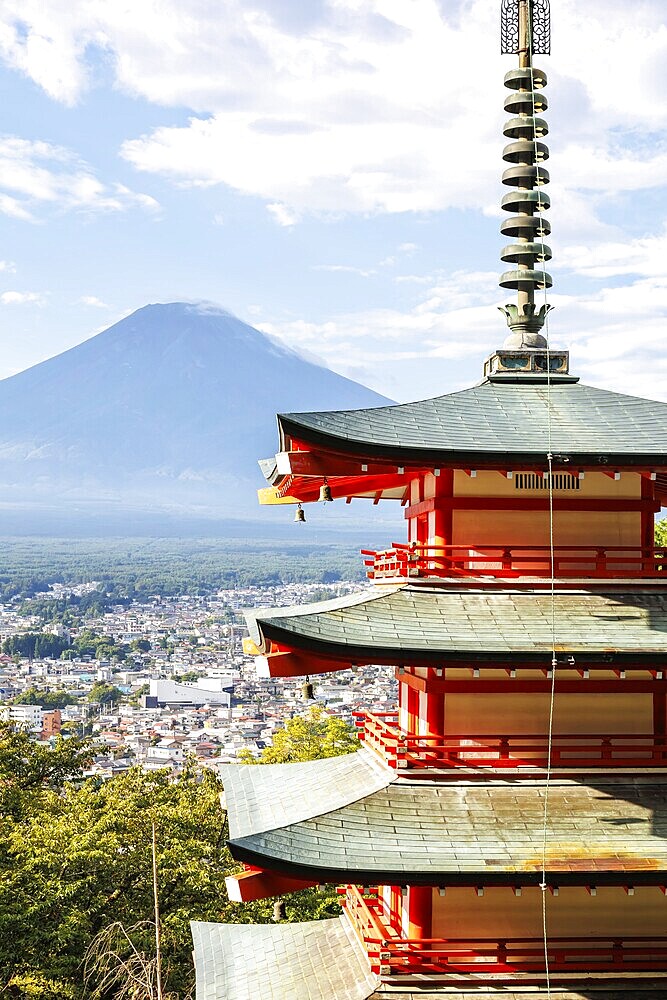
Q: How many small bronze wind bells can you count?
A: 4